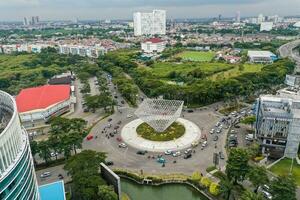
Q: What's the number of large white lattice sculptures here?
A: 1